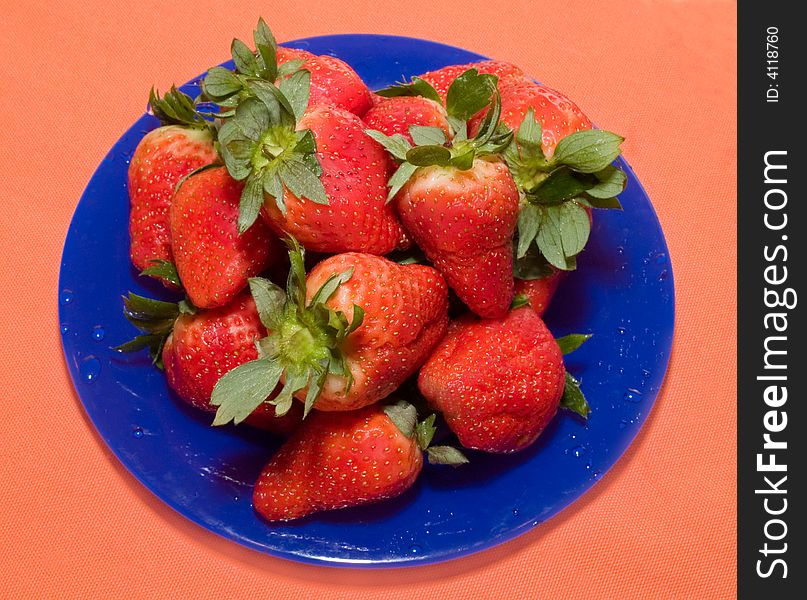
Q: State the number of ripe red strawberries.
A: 13